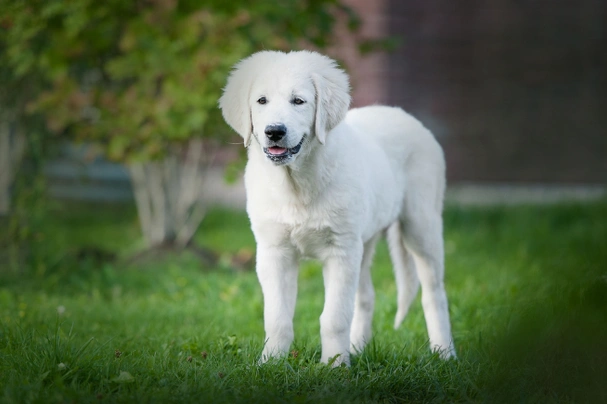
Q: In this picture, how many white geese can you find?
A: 0